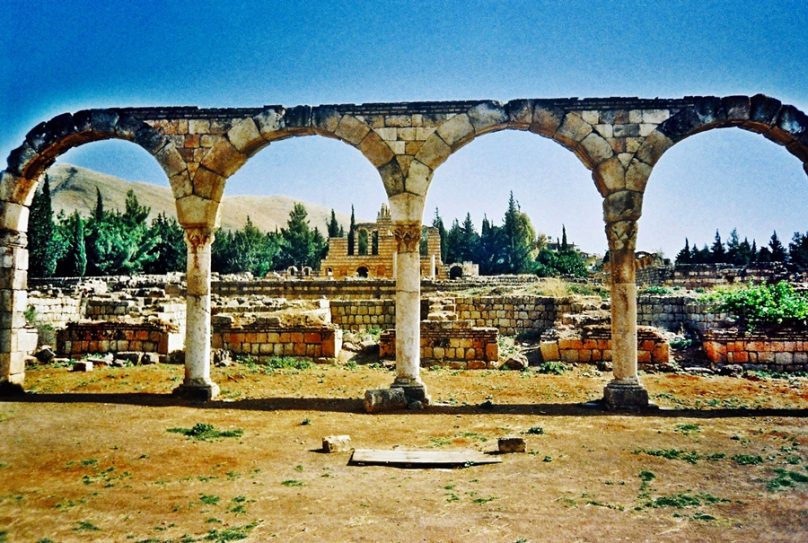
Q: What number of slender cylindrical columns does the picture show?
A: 3